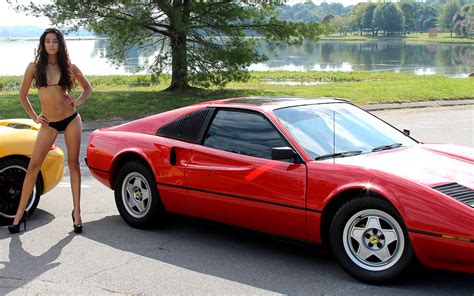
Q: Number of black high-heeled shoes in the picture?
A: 2